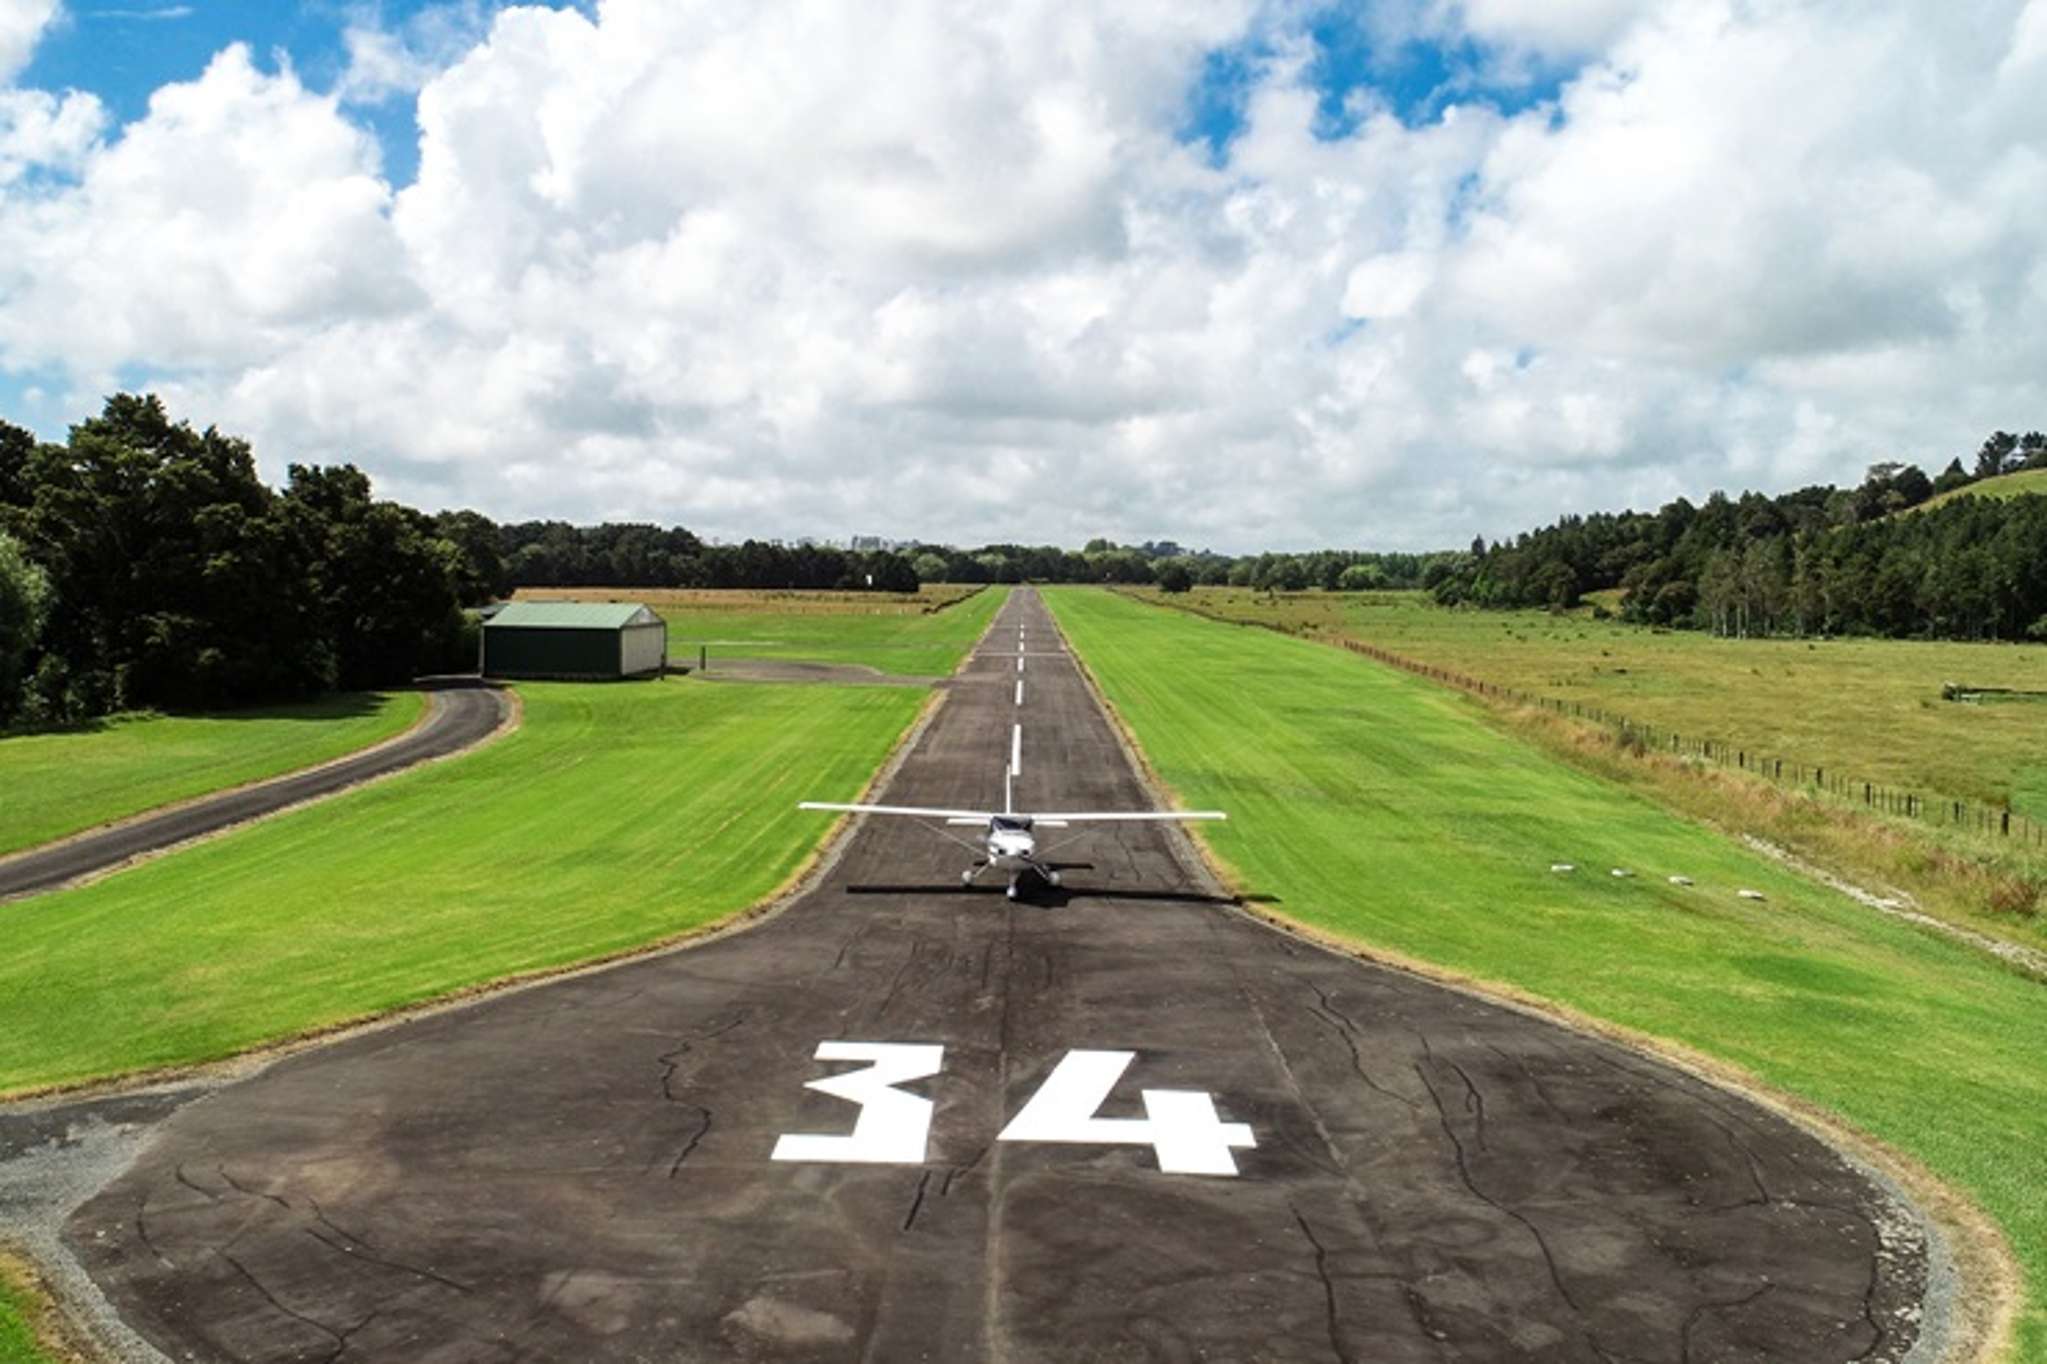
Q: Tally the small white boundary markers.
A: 4